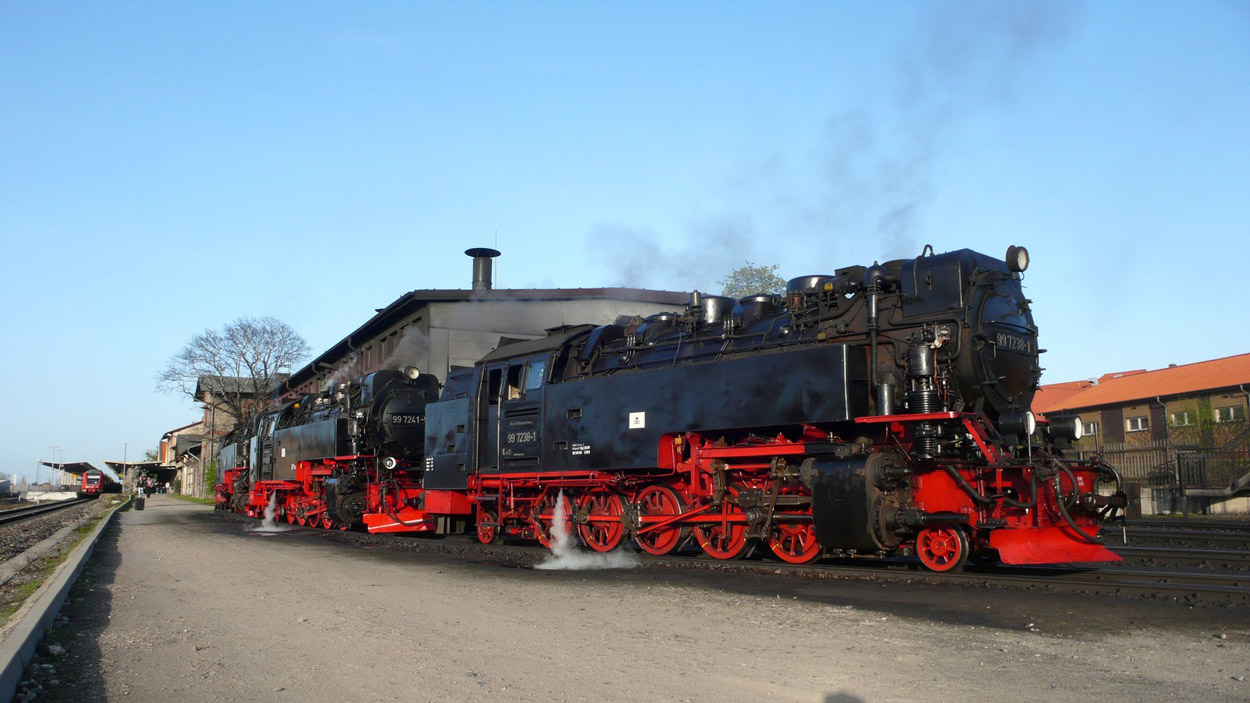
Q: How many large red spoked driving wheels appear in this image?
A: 5